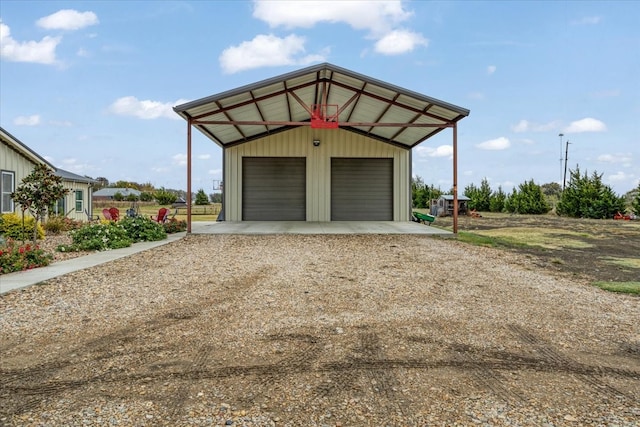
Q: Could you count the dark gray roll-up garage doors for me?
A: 2